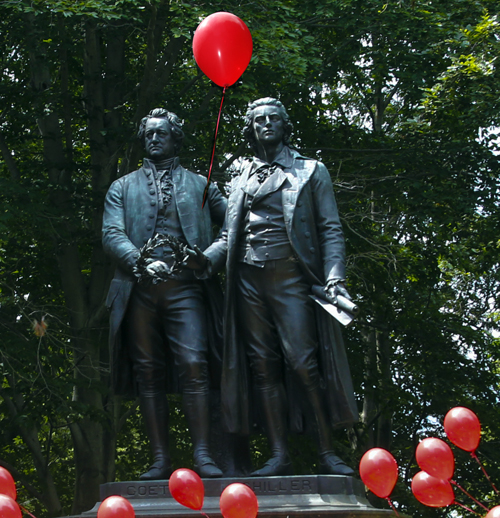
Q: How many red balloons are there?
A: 11